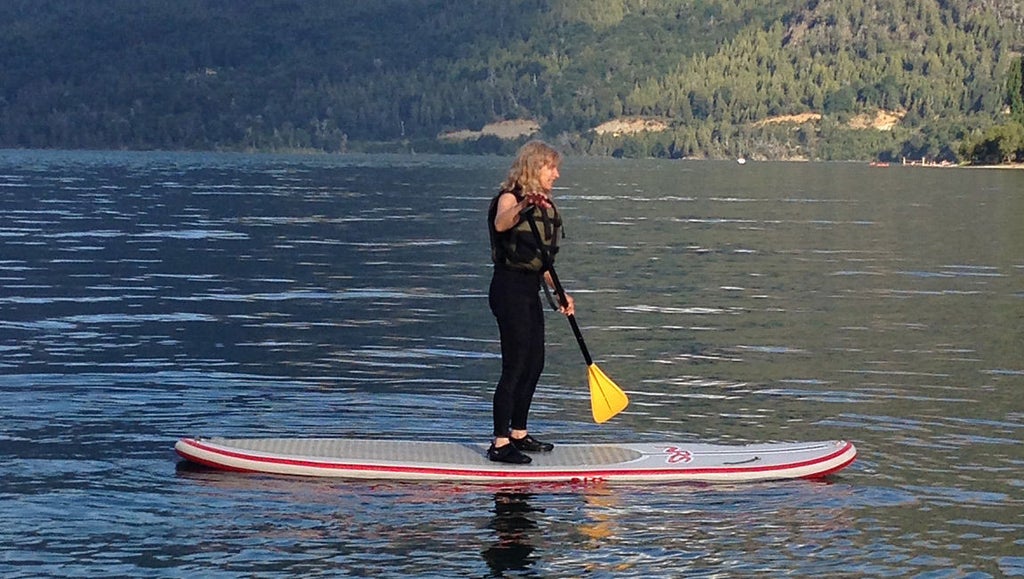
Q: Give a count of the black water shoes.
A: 2